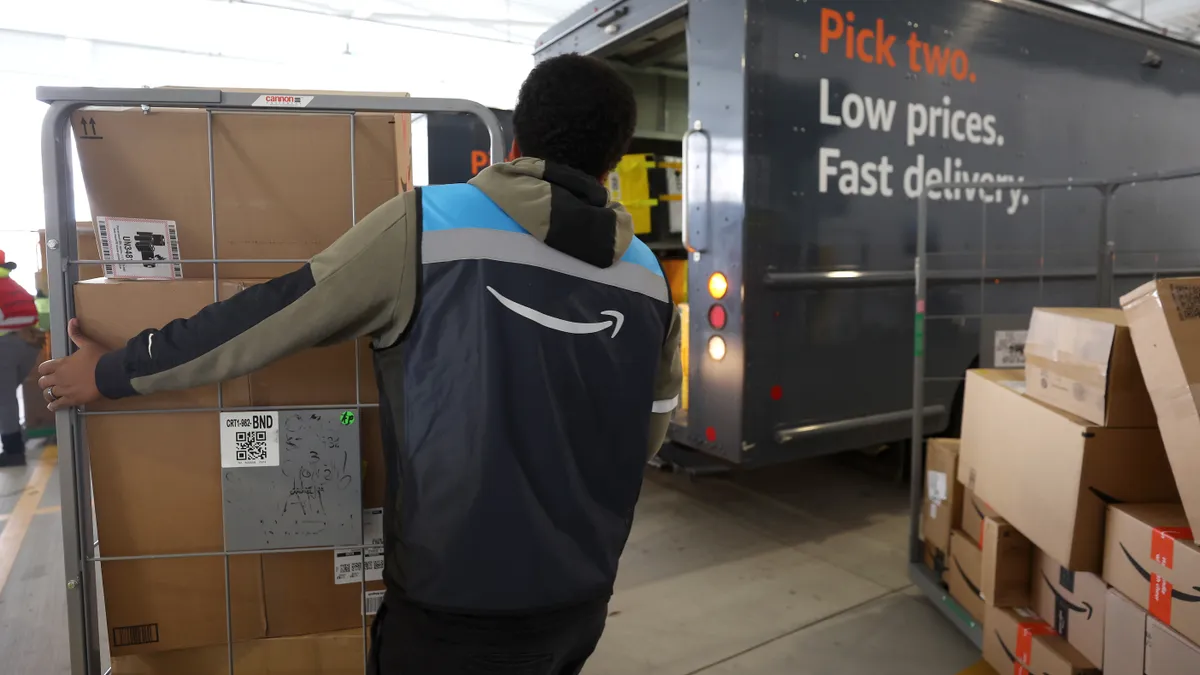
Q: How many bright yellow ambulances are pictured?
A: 0